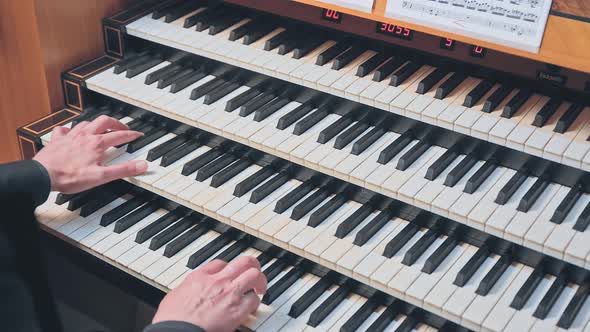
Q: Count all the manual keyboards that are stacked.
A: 4